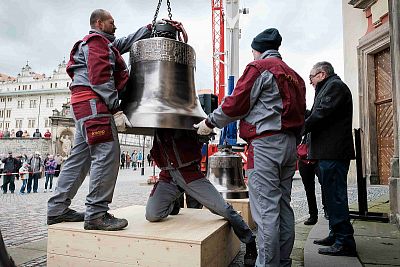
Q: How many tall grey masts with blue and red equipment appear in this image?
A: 1